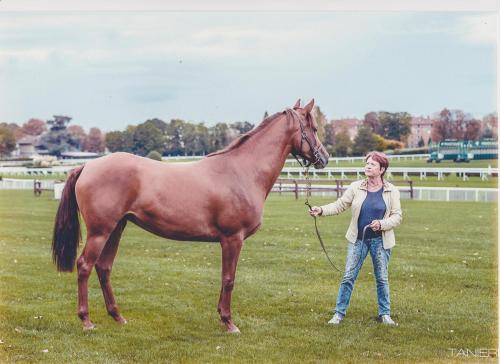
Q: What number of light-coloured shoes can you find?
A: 2